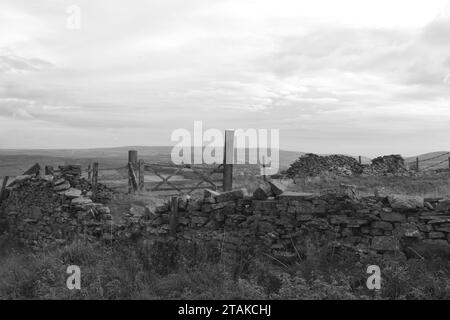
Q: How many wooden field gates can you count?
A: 1